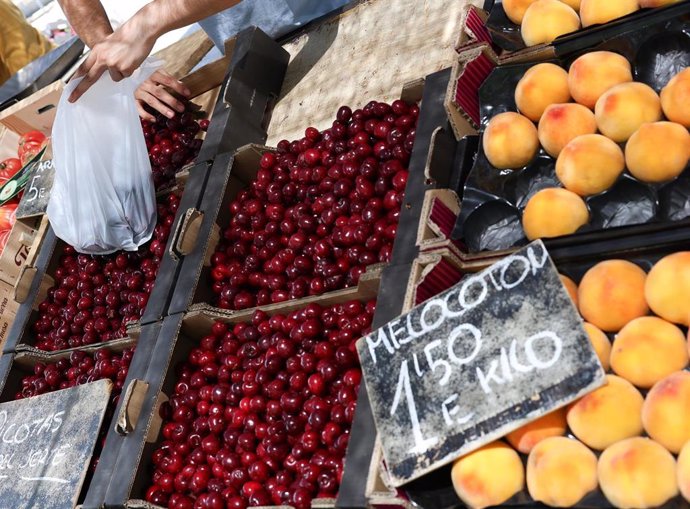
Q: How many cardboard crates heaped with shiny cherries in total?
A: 5